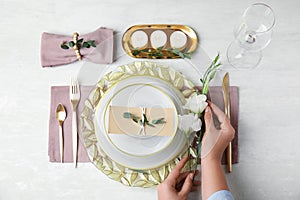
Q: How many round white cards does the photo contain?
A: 3